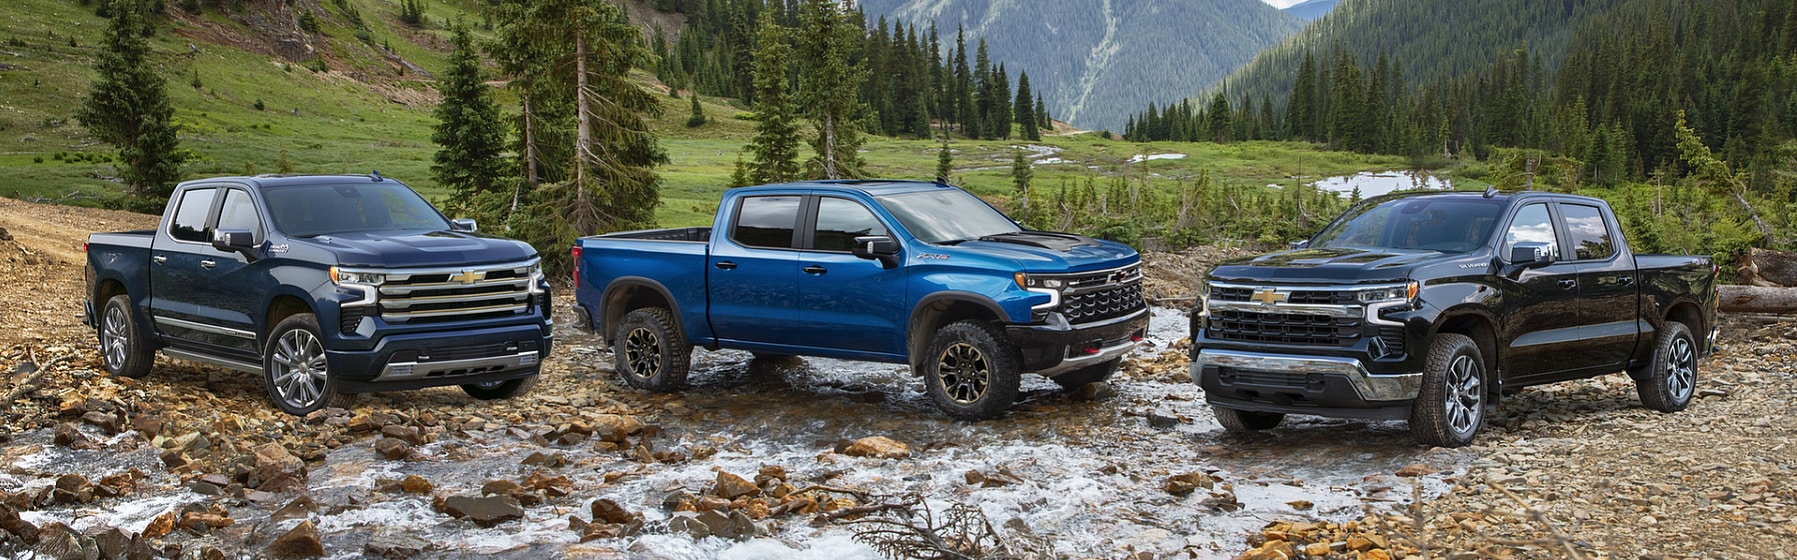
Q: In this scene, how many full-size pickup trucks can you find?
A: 3